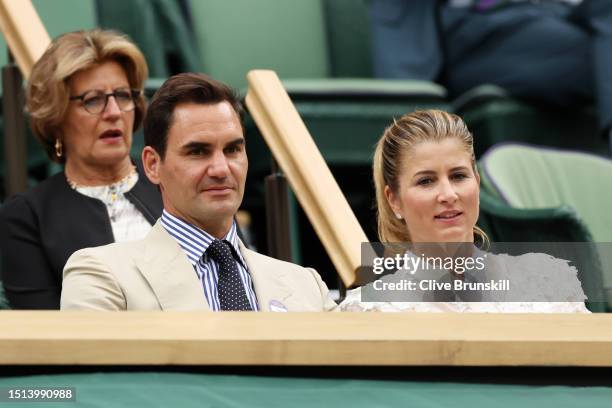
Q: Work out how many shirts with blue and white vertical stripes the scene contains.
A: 1